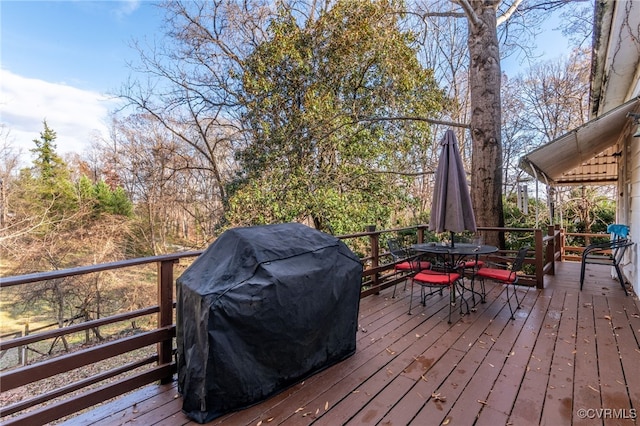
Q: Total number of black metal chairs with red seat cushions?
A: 4